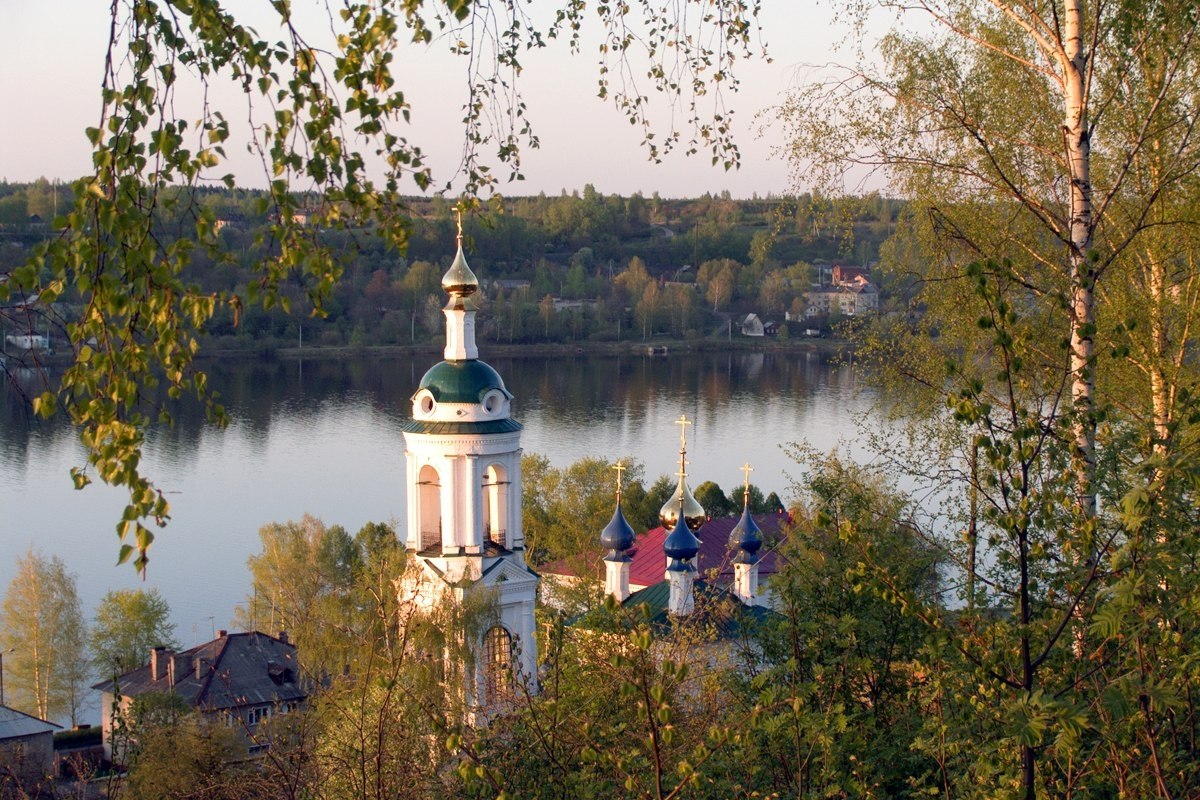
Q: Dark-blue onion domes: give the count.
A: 3